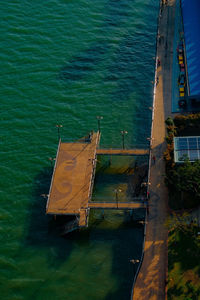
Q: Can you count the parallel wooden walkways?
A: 2